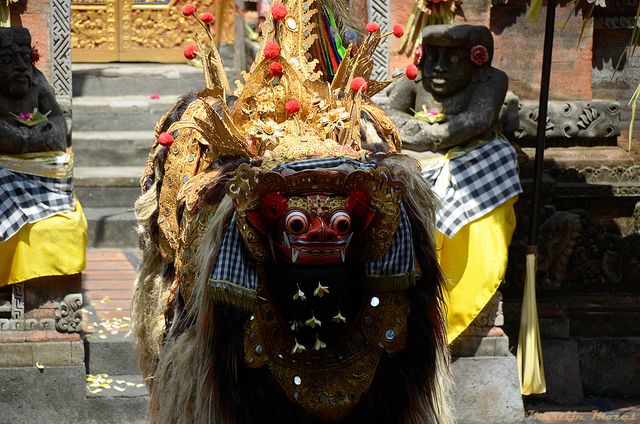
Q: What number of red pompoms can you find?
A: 12